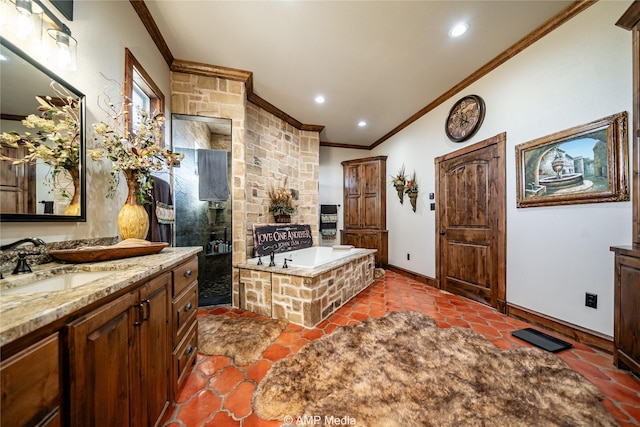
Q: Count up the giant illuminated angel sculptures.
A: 0